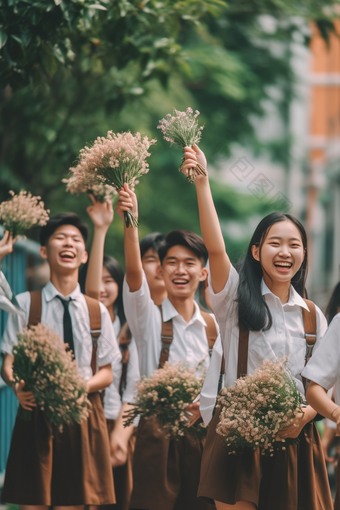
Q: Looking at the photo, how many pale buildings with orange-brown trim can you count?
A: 1